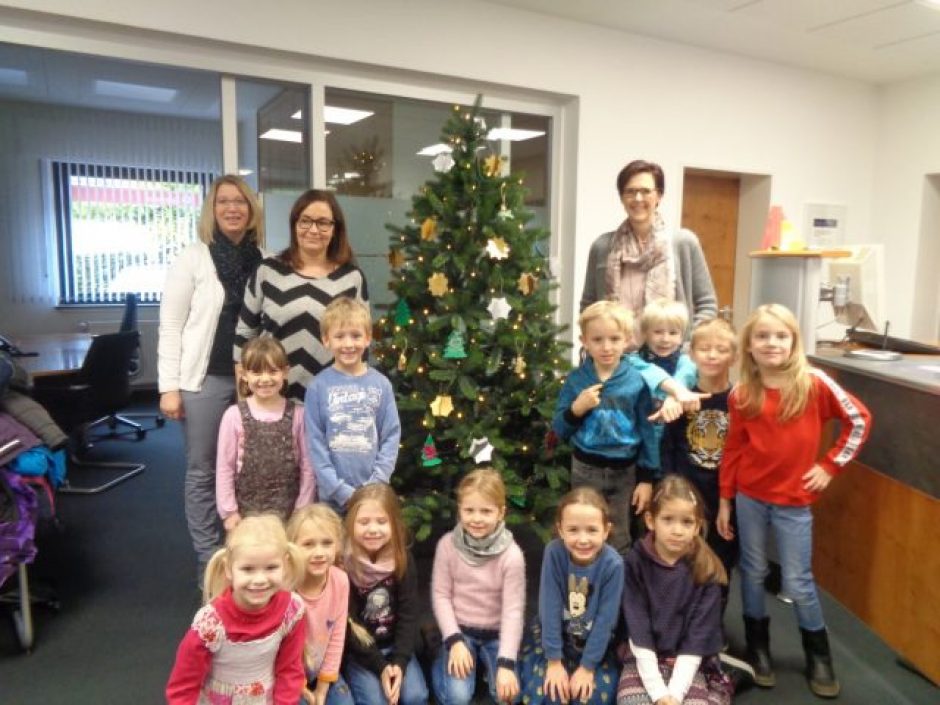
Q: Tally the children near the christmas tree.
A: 12